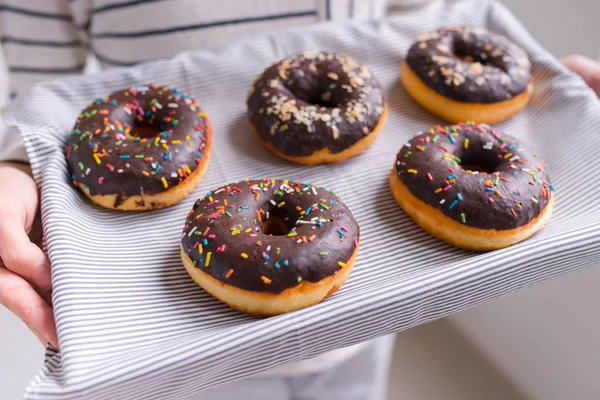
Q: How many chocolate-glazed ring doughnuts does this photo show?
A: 5